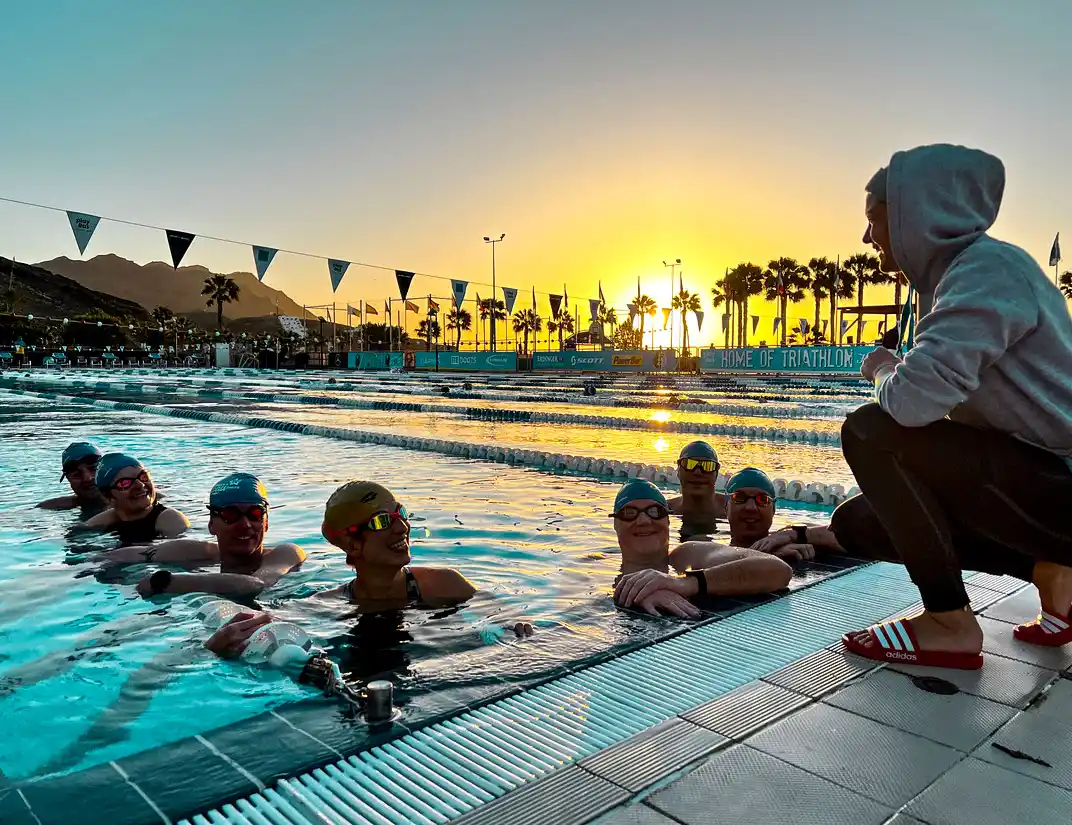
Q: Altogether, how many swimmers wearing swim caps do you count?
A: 7